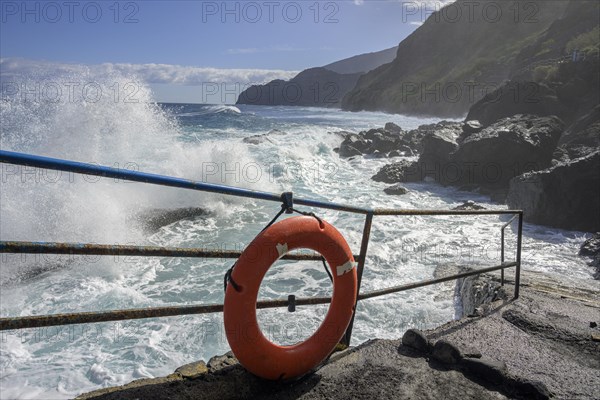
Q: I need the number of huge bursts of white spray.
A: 1